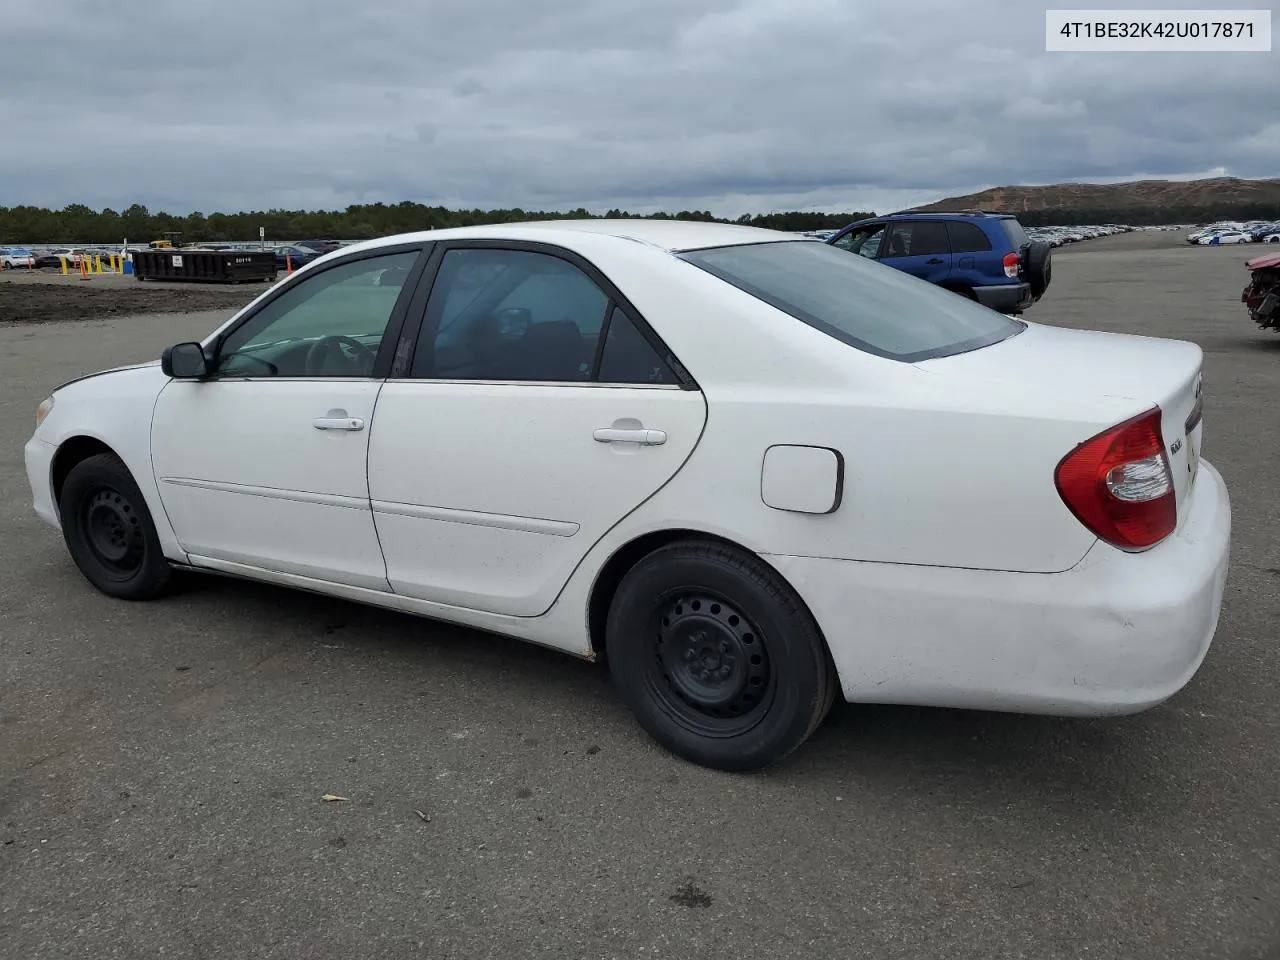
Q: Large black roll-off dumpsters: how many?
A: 1